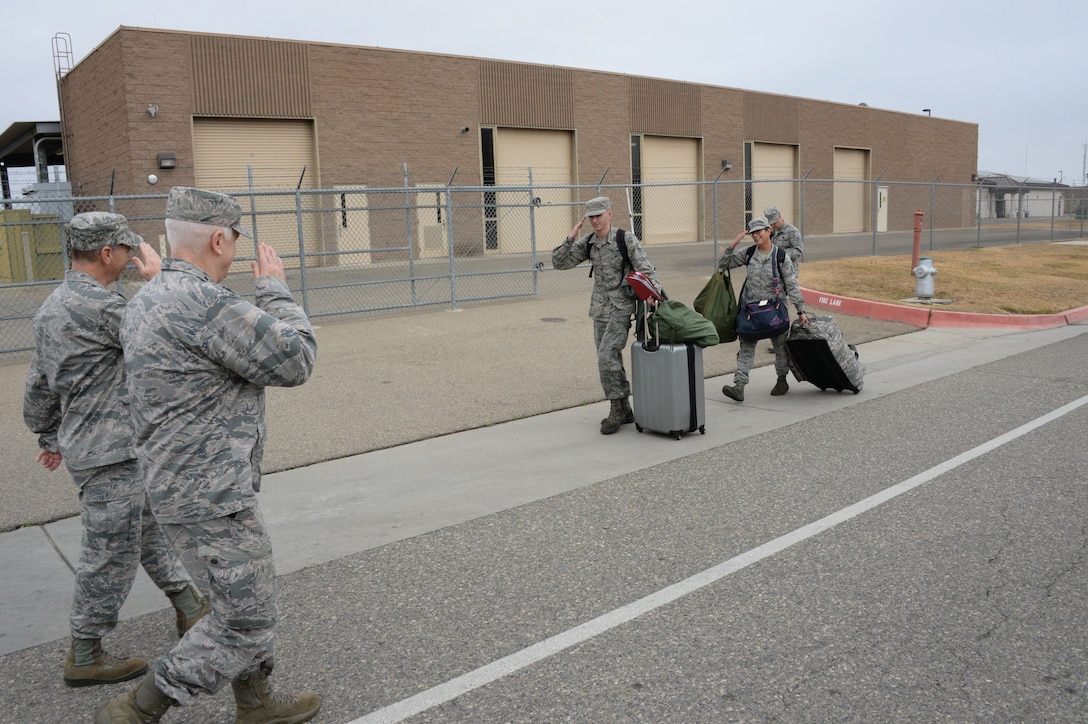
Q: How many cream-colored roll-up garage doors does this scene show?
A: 5